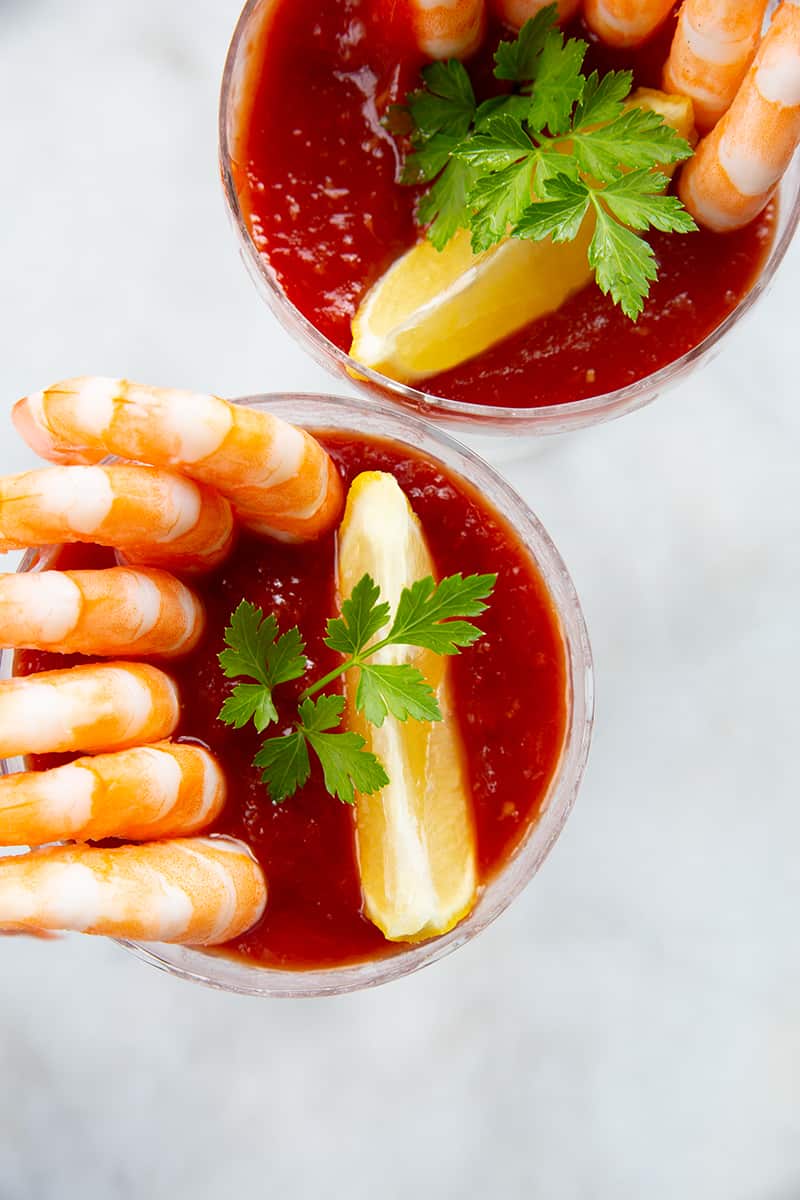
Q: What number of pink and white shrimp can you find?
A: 11